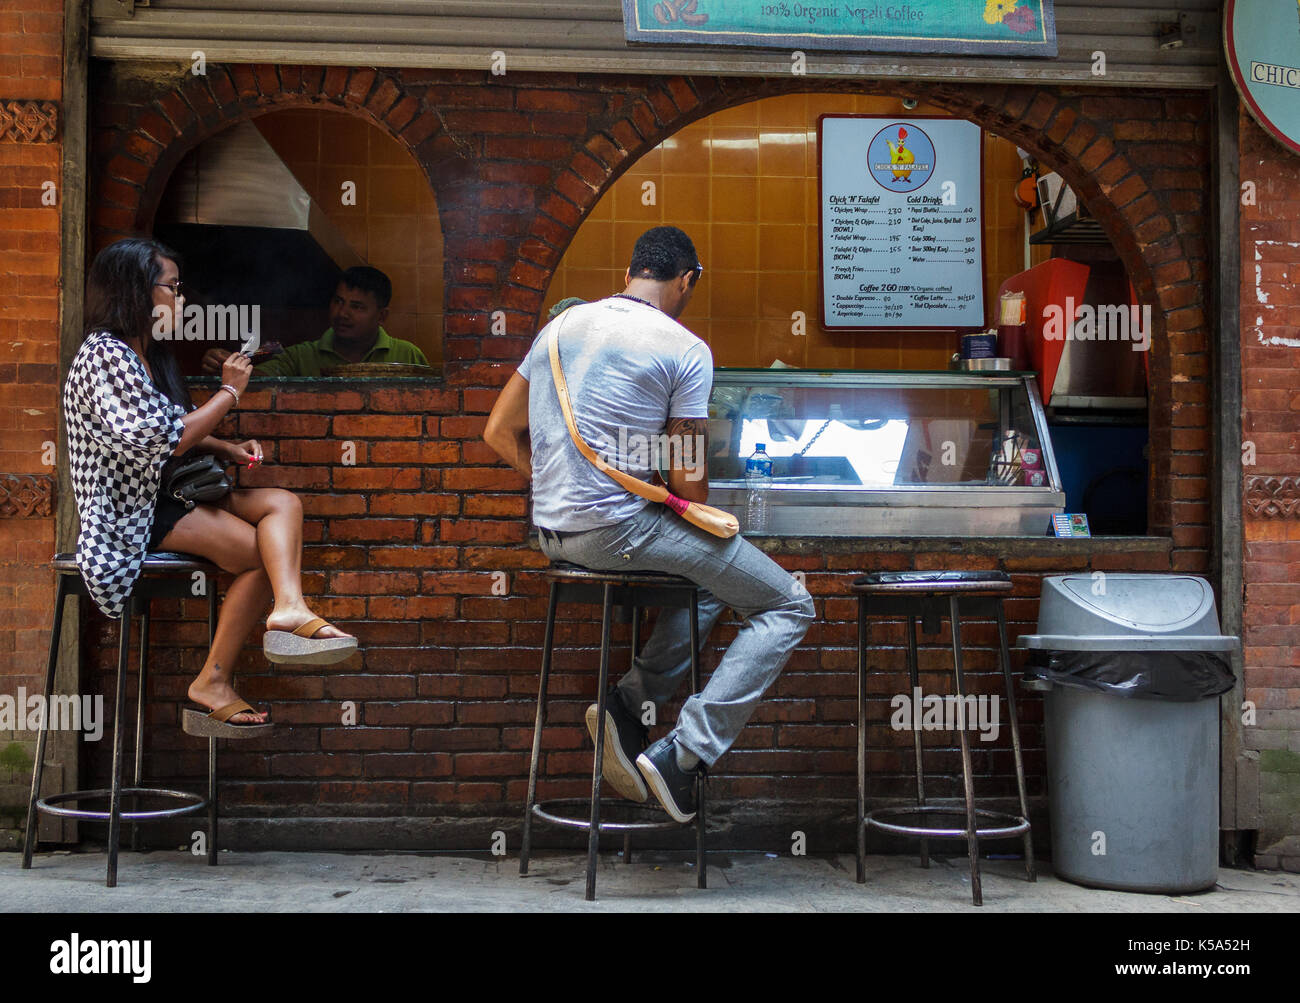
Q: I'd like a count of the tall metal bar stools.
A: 3